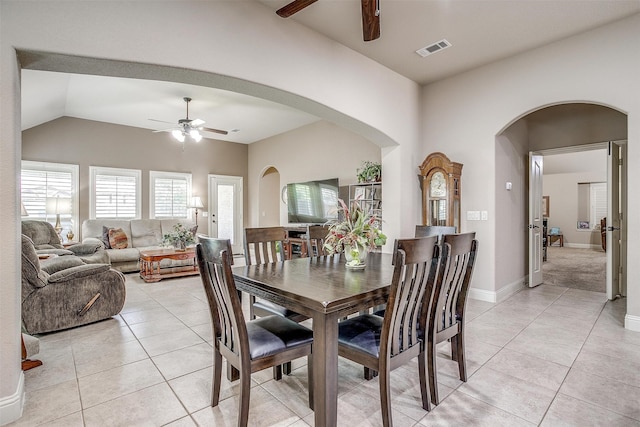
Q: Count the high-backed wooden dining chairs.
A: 6